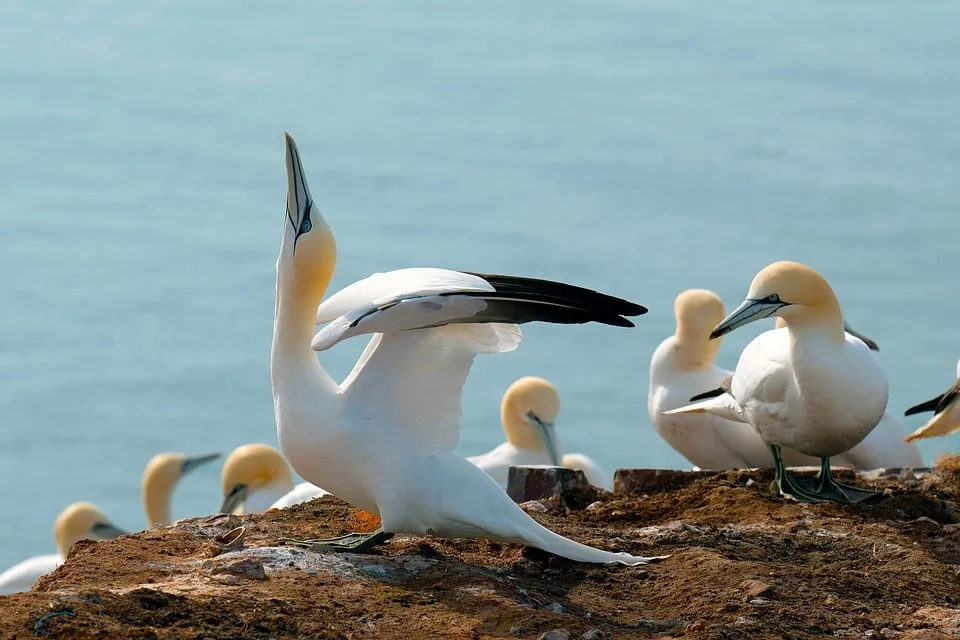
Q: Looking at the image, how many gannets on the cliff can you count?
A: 9